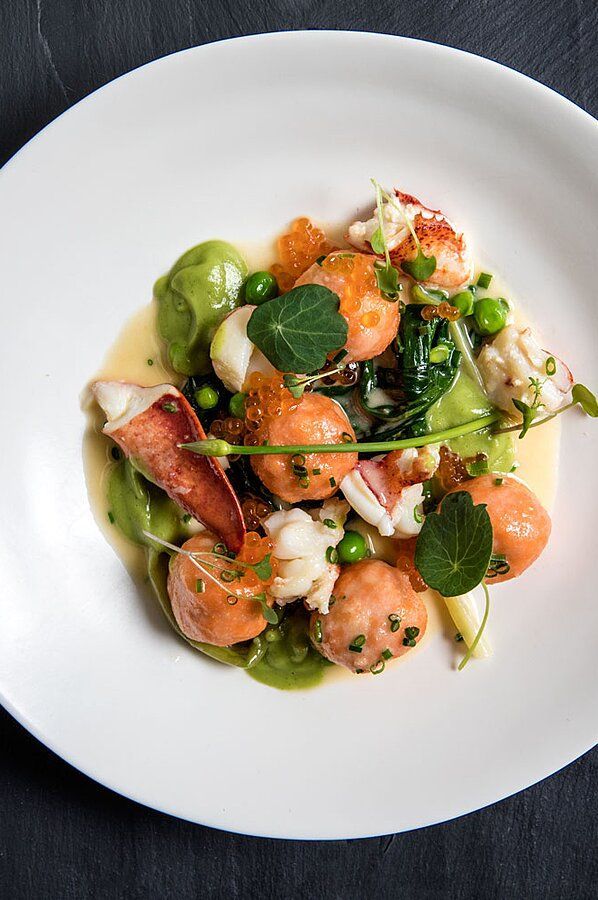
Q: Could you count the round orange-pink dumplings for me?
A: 5